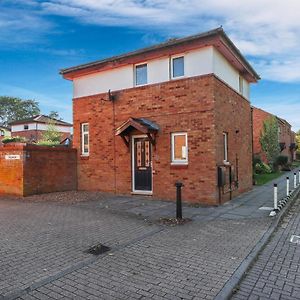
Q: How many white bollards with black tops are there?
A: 4